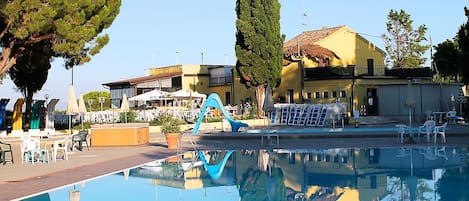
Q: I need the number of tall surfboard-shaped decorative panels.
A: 4